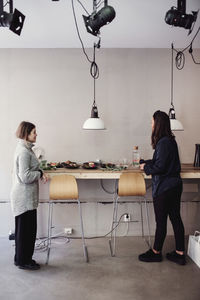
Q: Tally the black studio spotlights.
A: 3